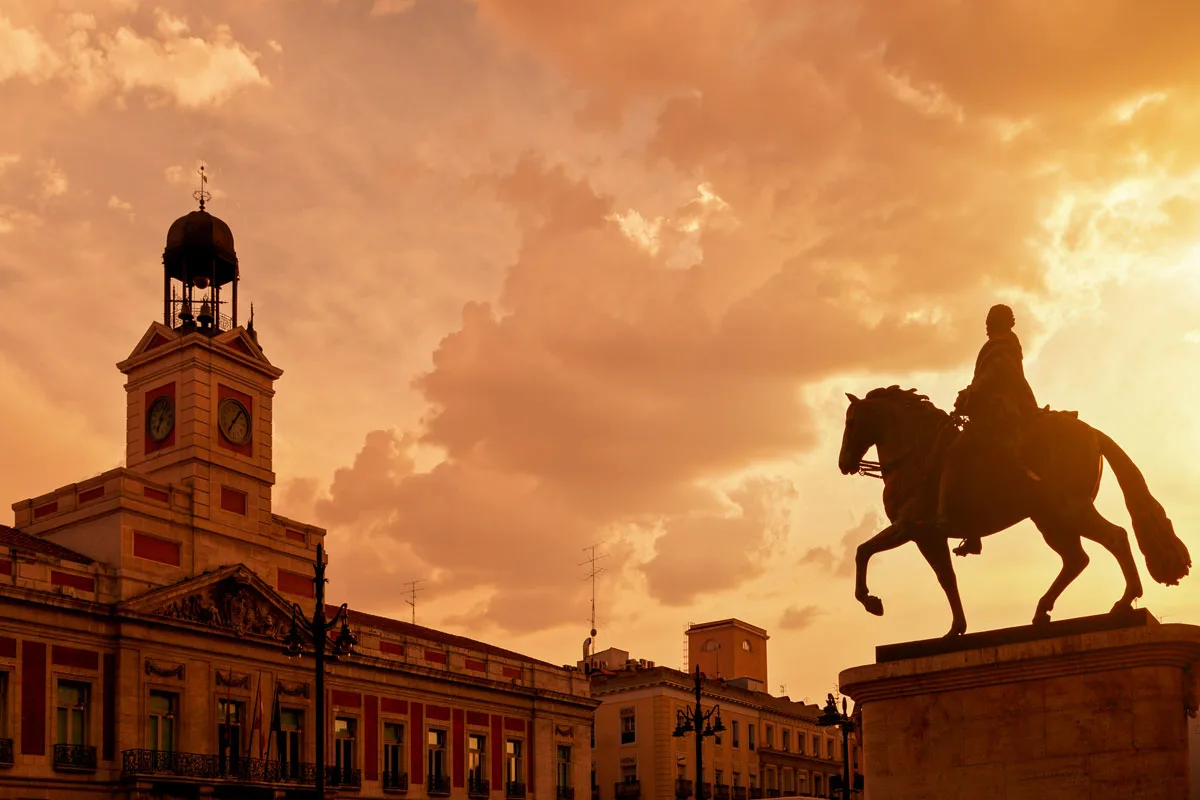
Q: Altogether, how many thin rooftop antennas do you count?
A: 2